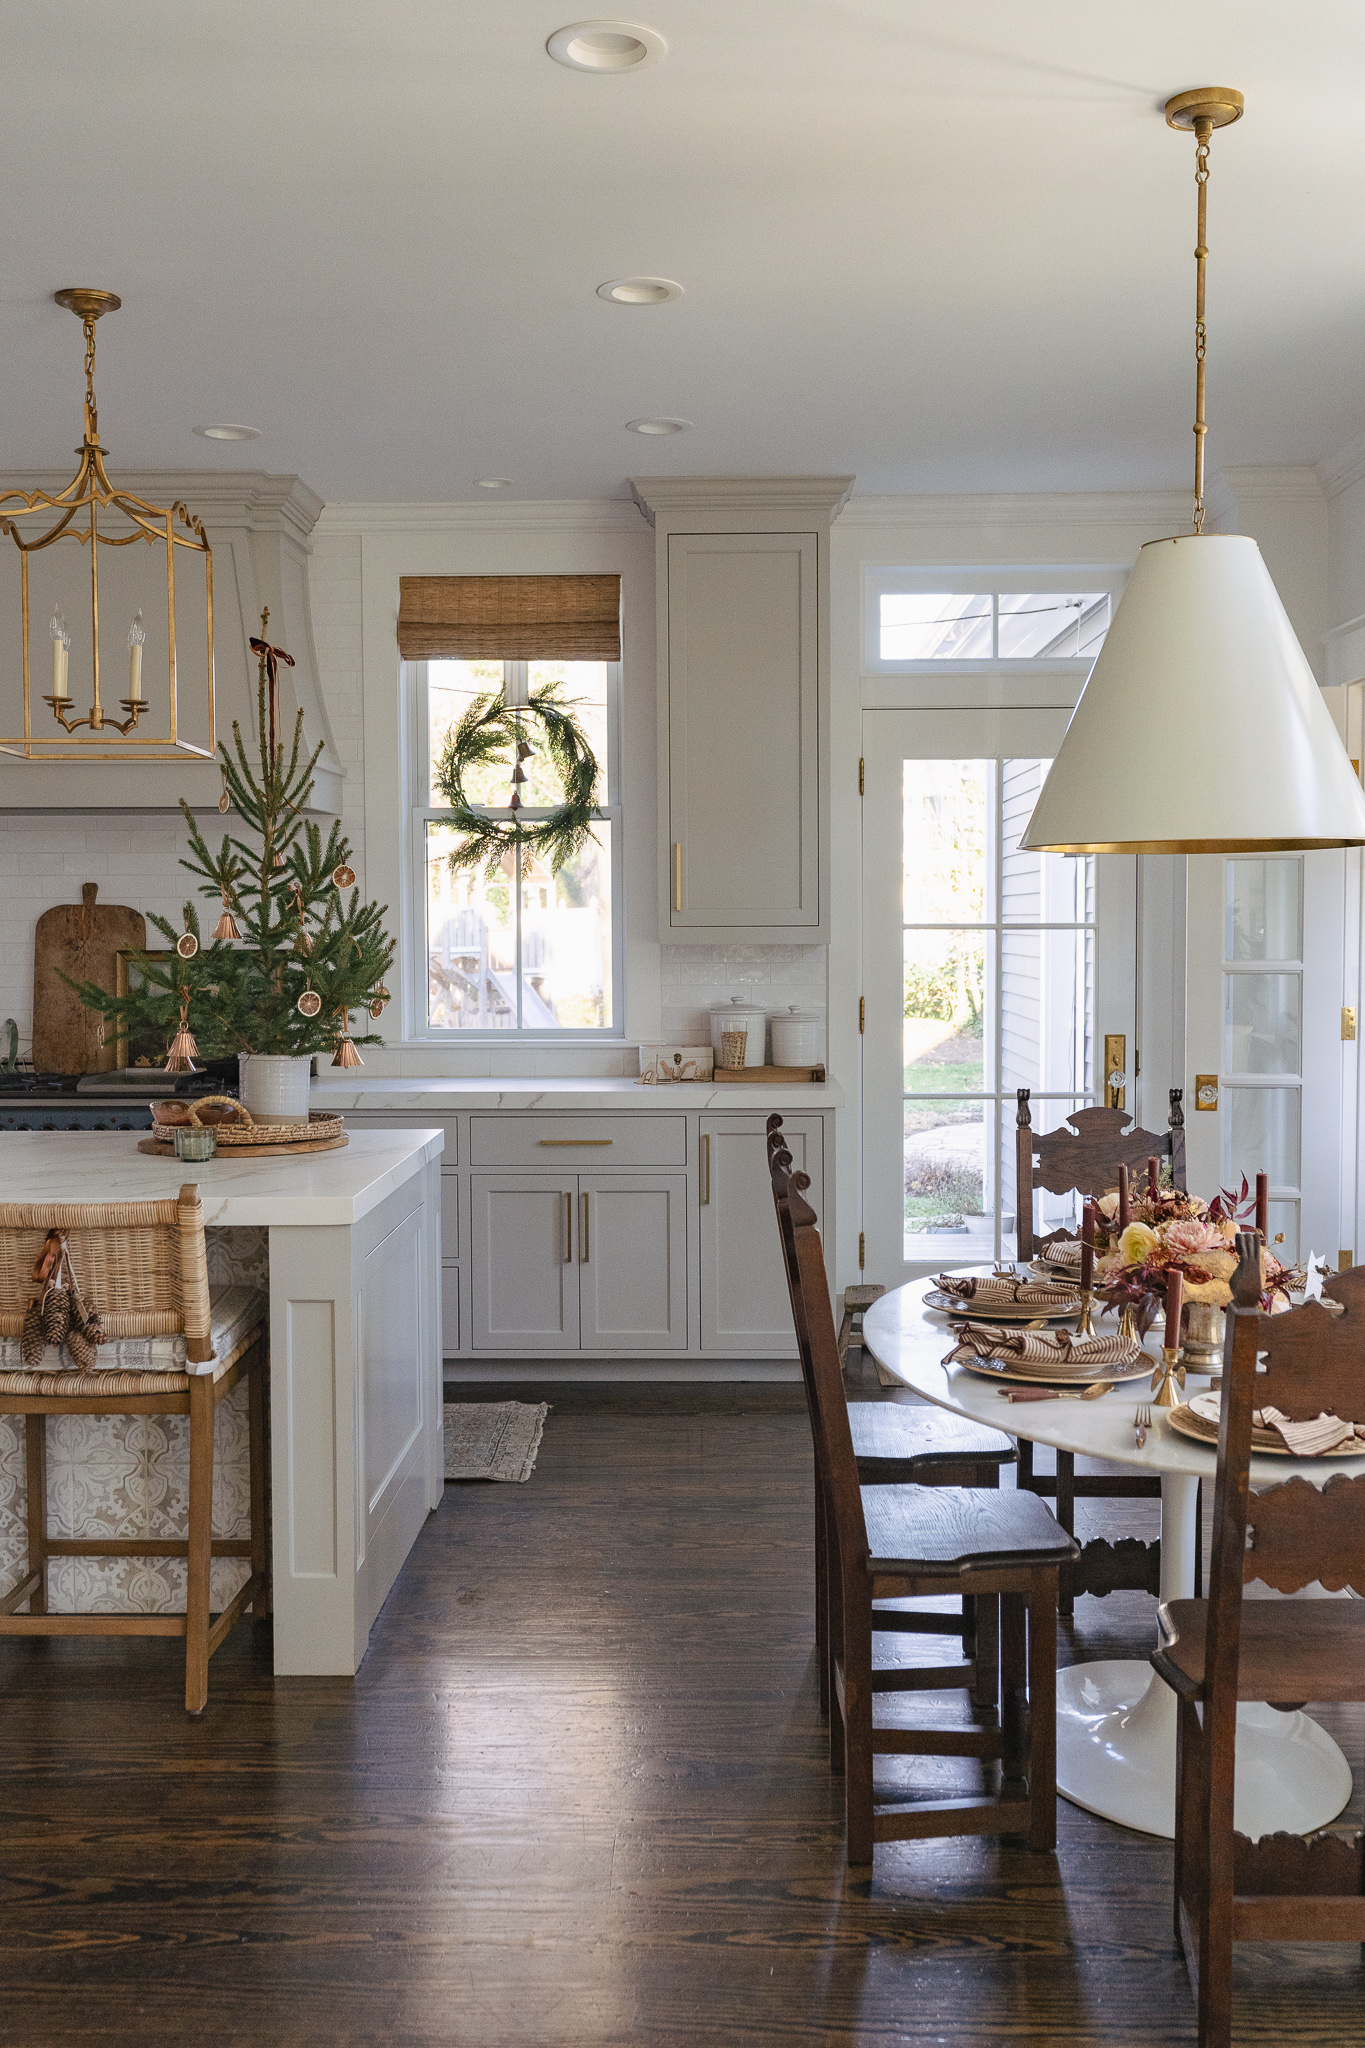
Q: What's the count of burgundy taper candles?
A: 5